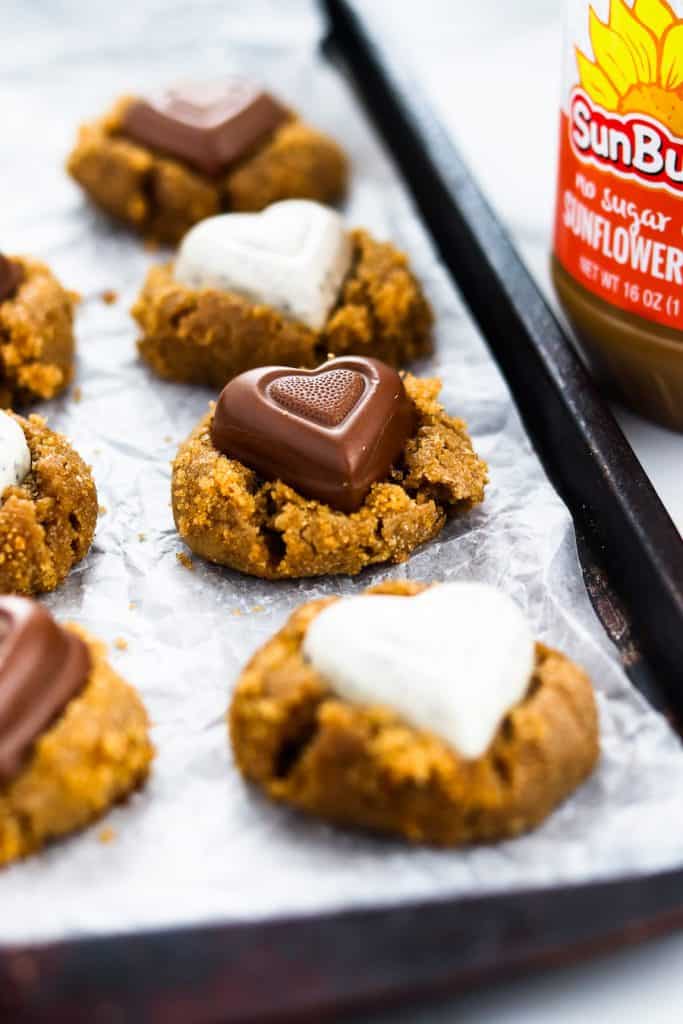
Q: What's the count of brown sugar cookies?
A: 7